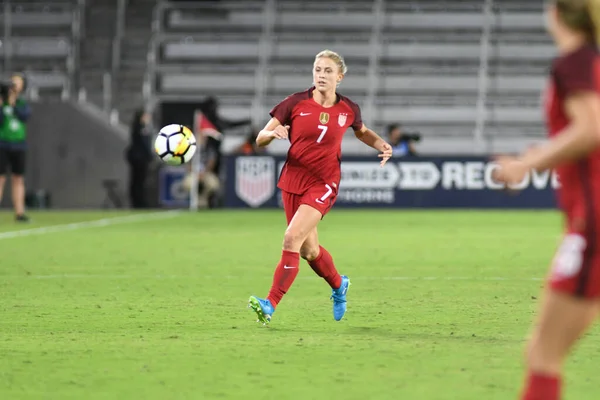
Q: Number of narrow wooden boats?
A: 0